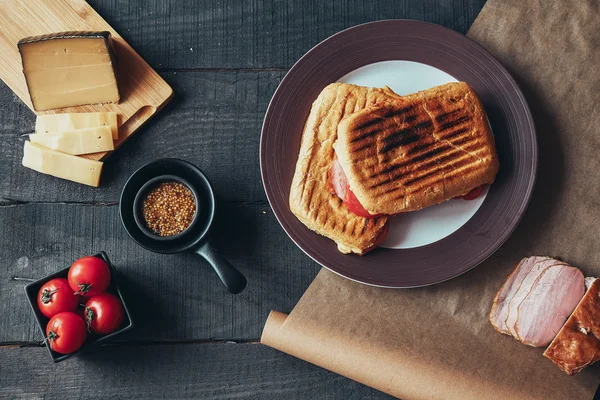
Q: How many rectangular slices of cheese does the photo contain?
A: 3